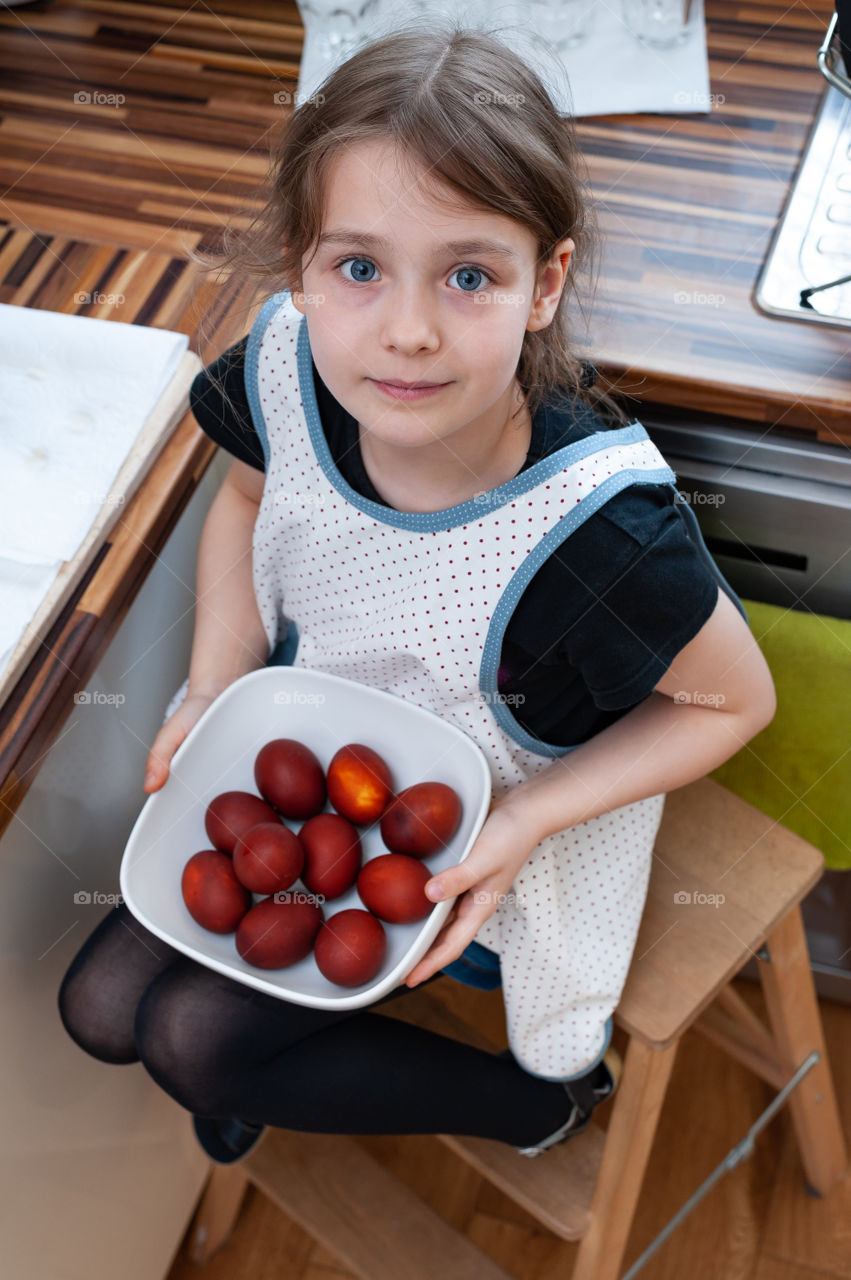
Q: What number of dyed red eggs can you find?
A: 10